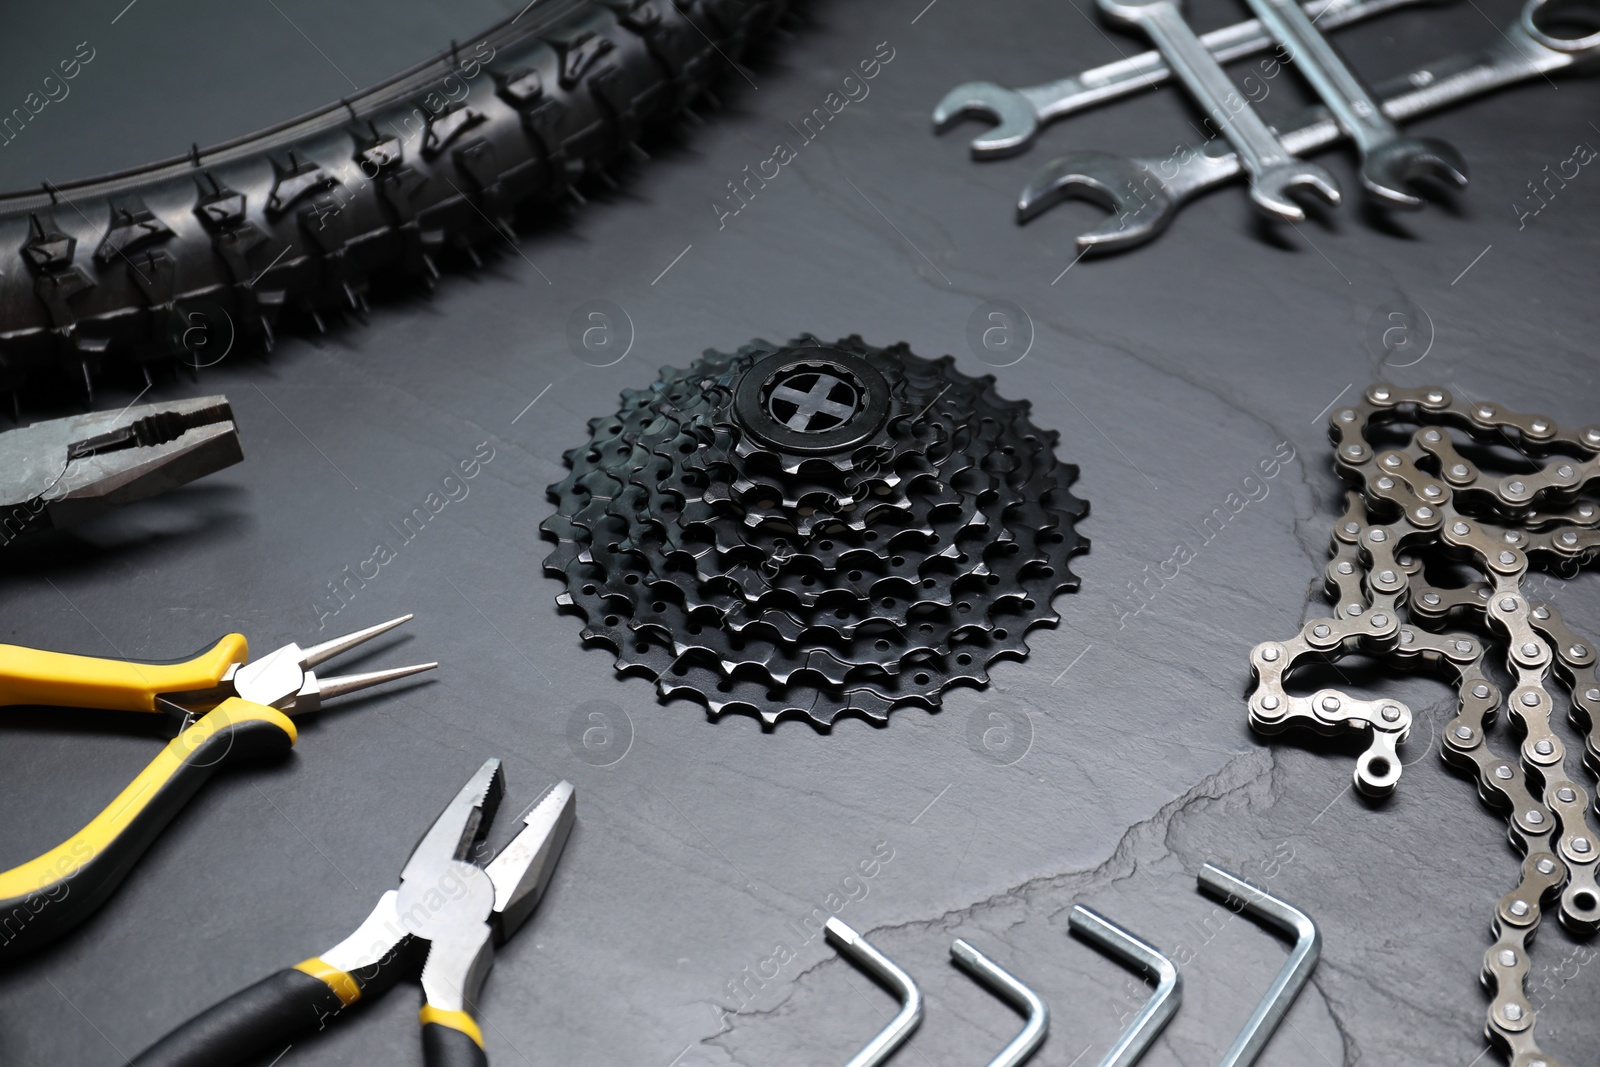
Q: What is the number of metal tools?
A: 11